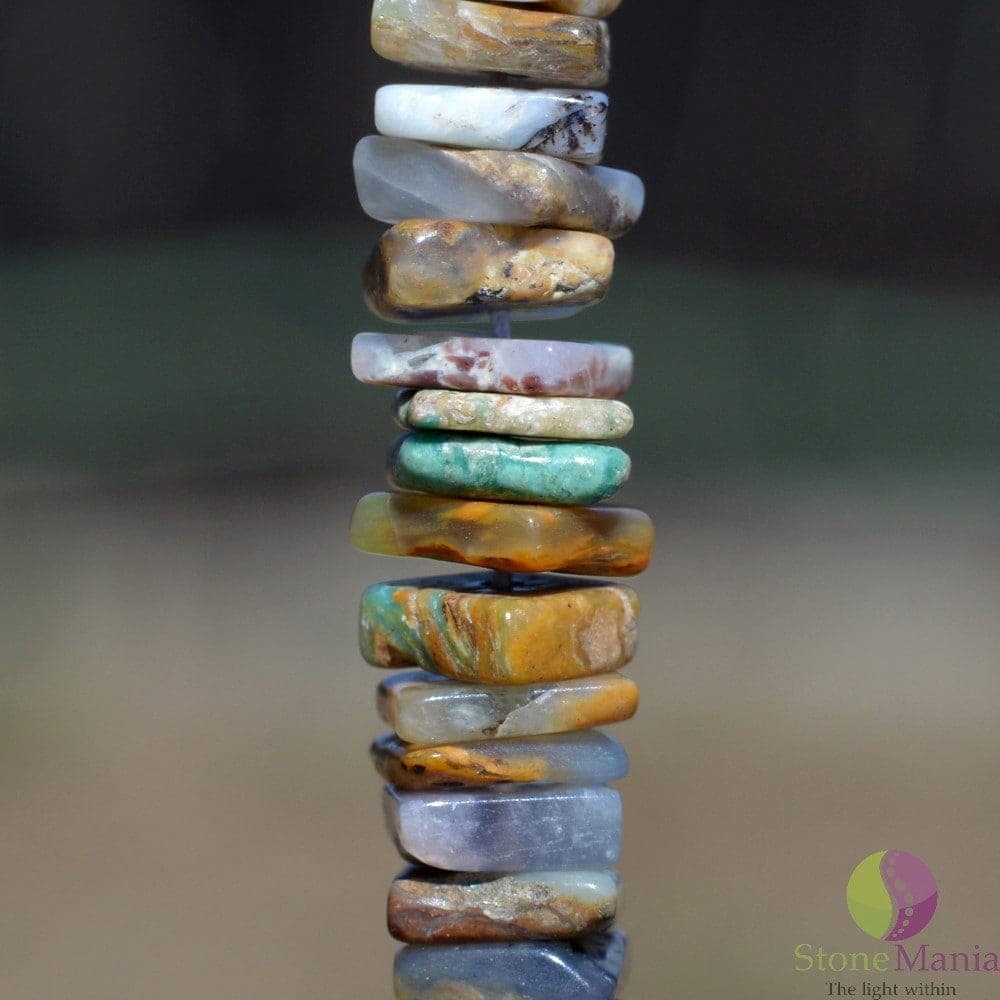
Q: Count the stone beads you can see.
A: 15